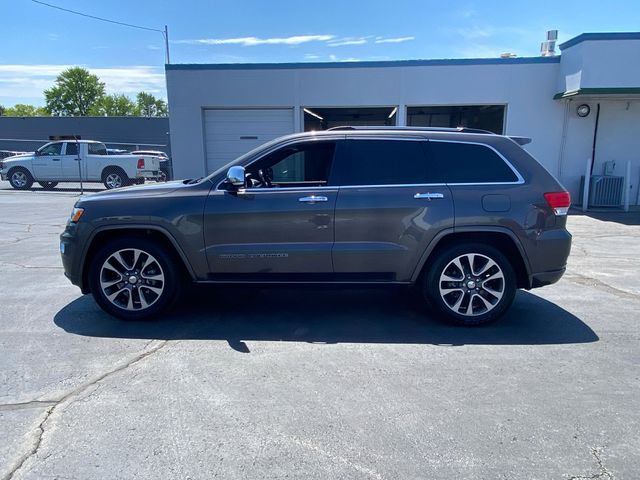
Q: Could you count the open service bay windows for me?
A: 2